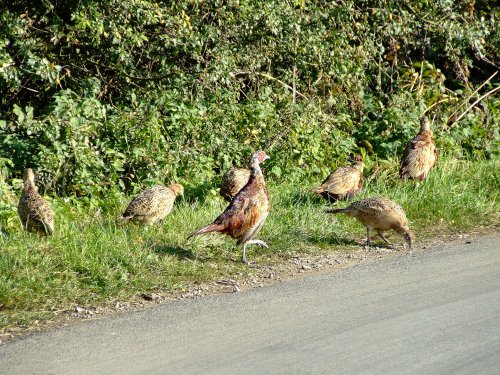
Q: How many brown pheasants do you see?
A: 7